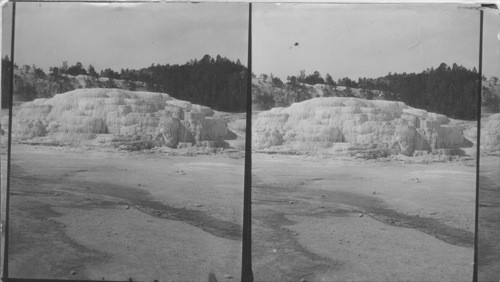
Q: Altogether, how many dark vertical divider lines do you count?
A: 3